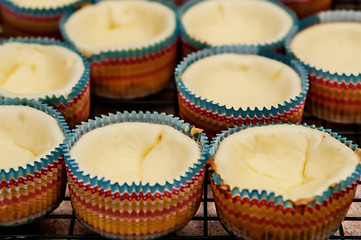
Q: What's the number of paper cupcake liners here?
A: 10